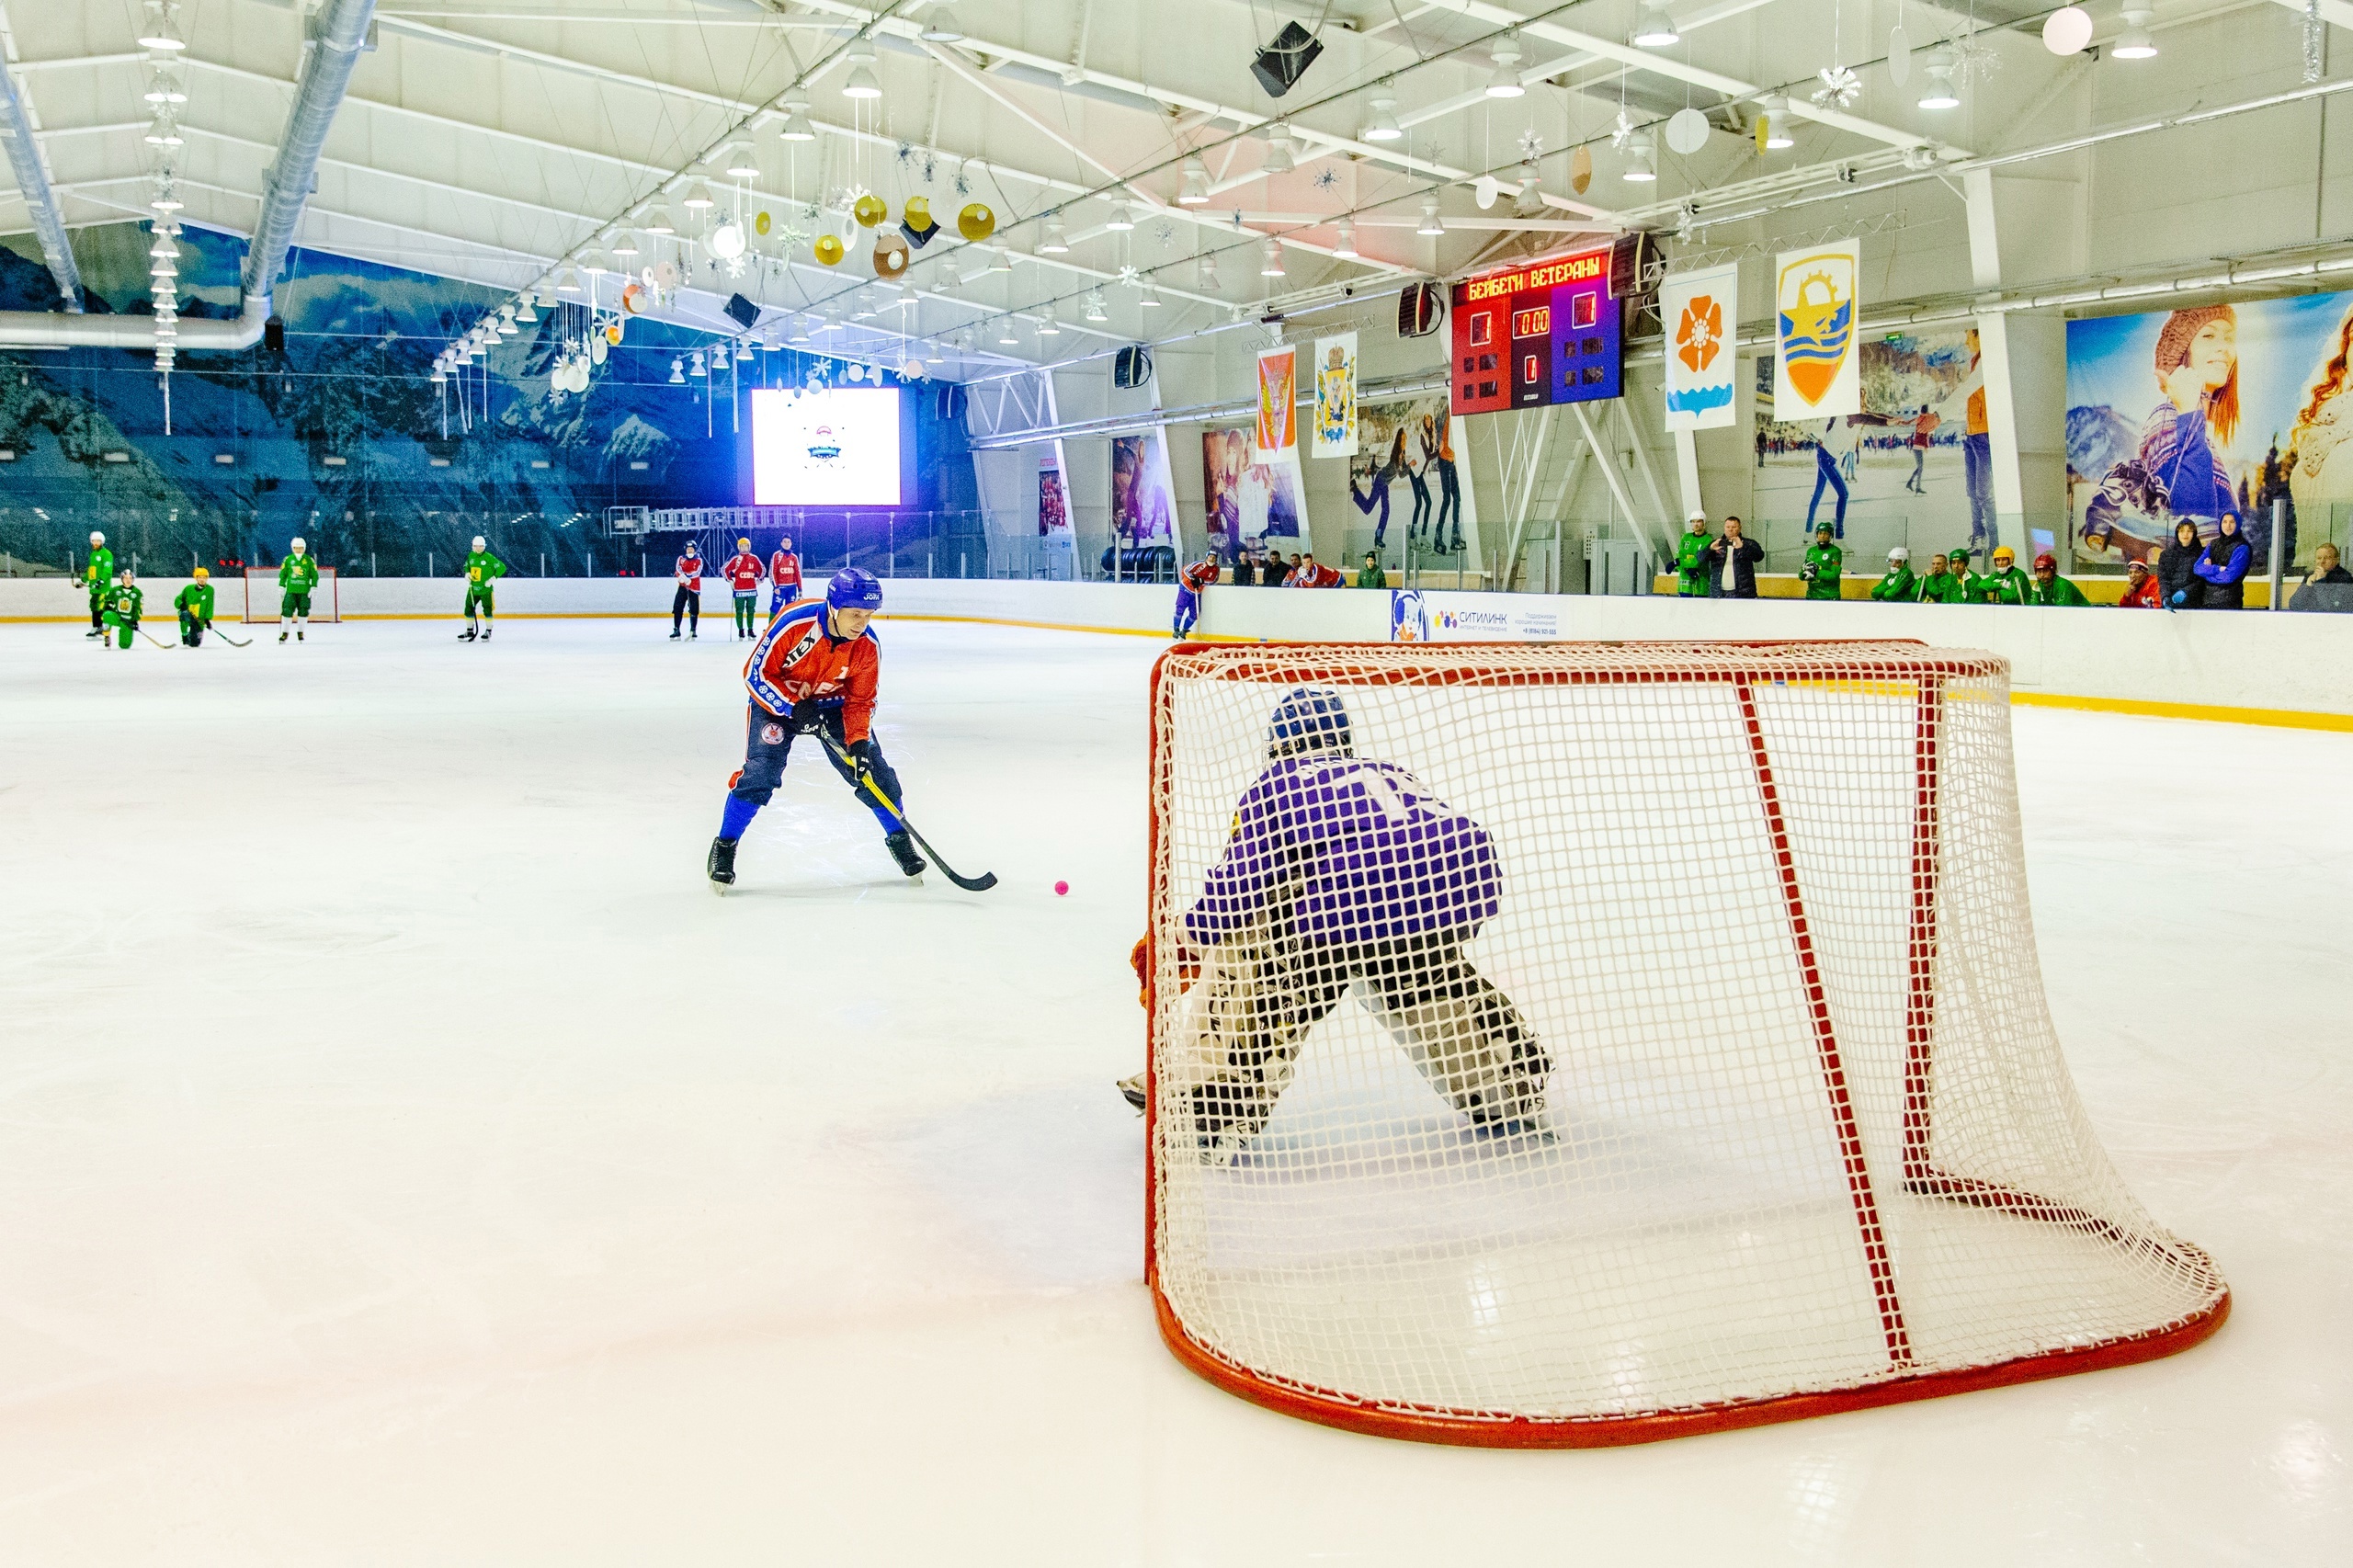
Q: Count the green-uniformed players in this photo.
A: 12